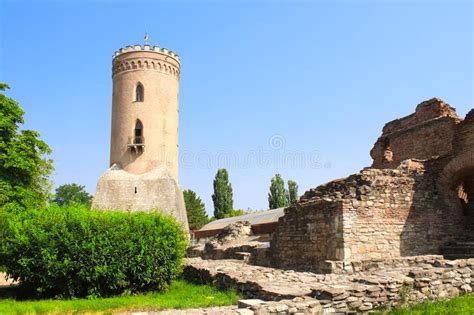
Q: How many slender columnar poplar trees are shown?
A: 3